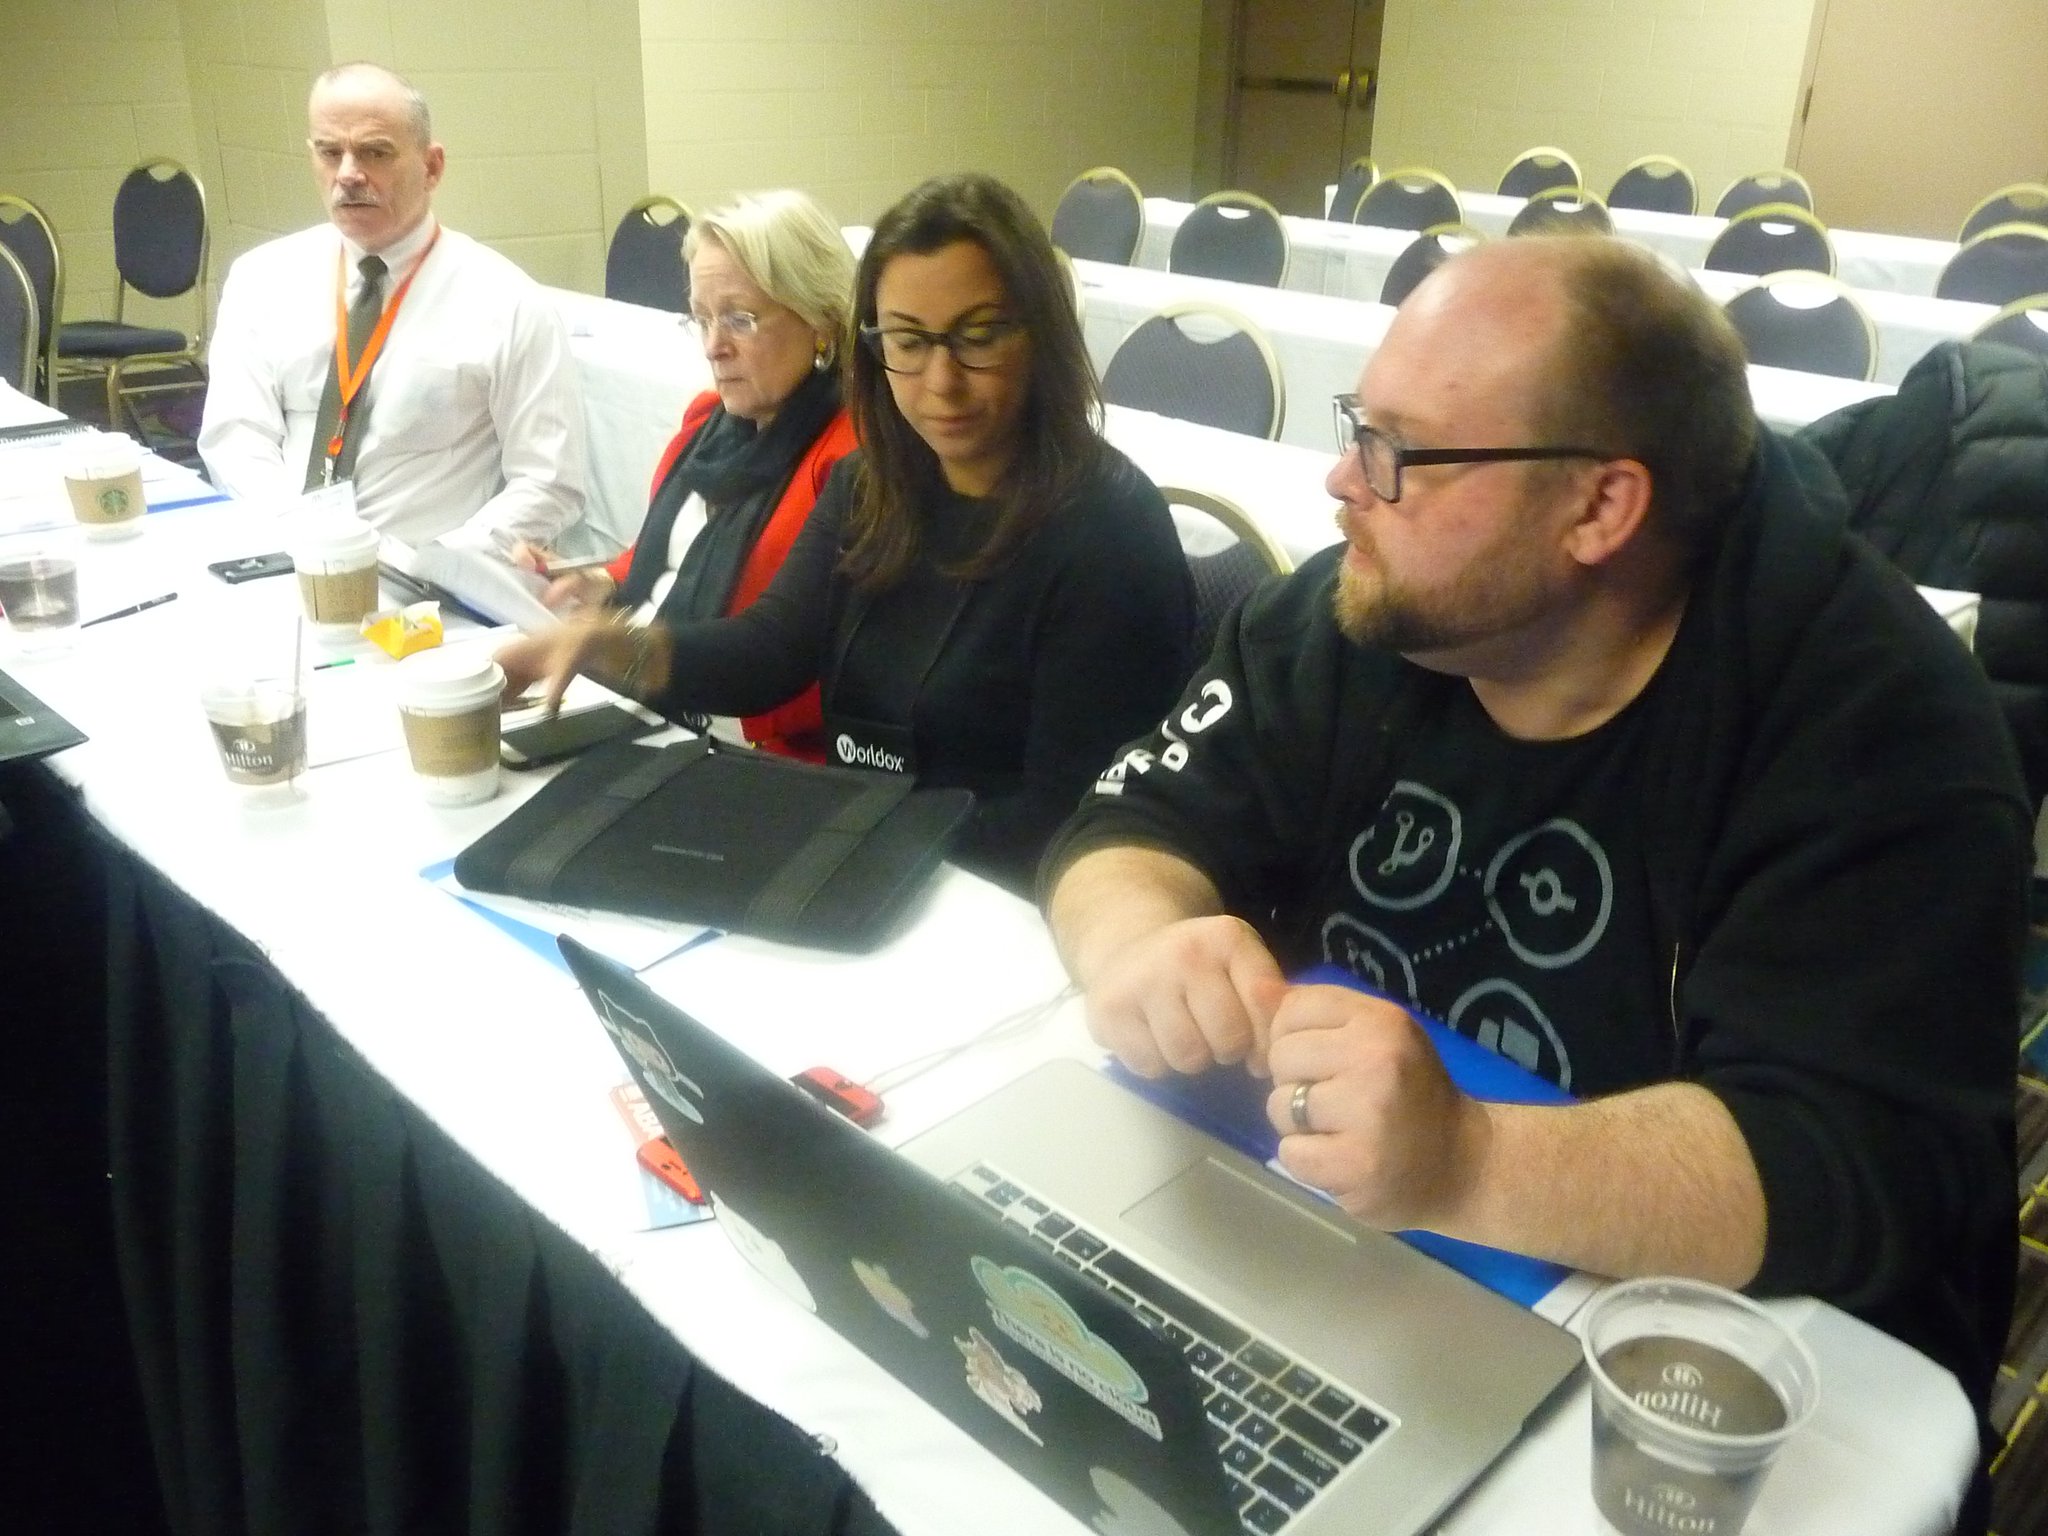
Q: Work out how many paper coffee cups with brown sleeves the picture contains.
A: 3